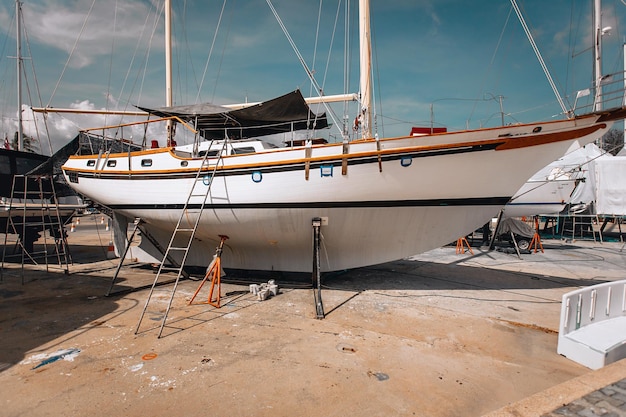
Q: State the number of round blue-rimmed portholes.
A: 3